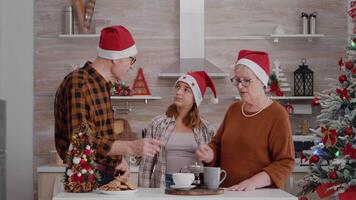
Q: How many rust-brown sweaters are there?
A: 1